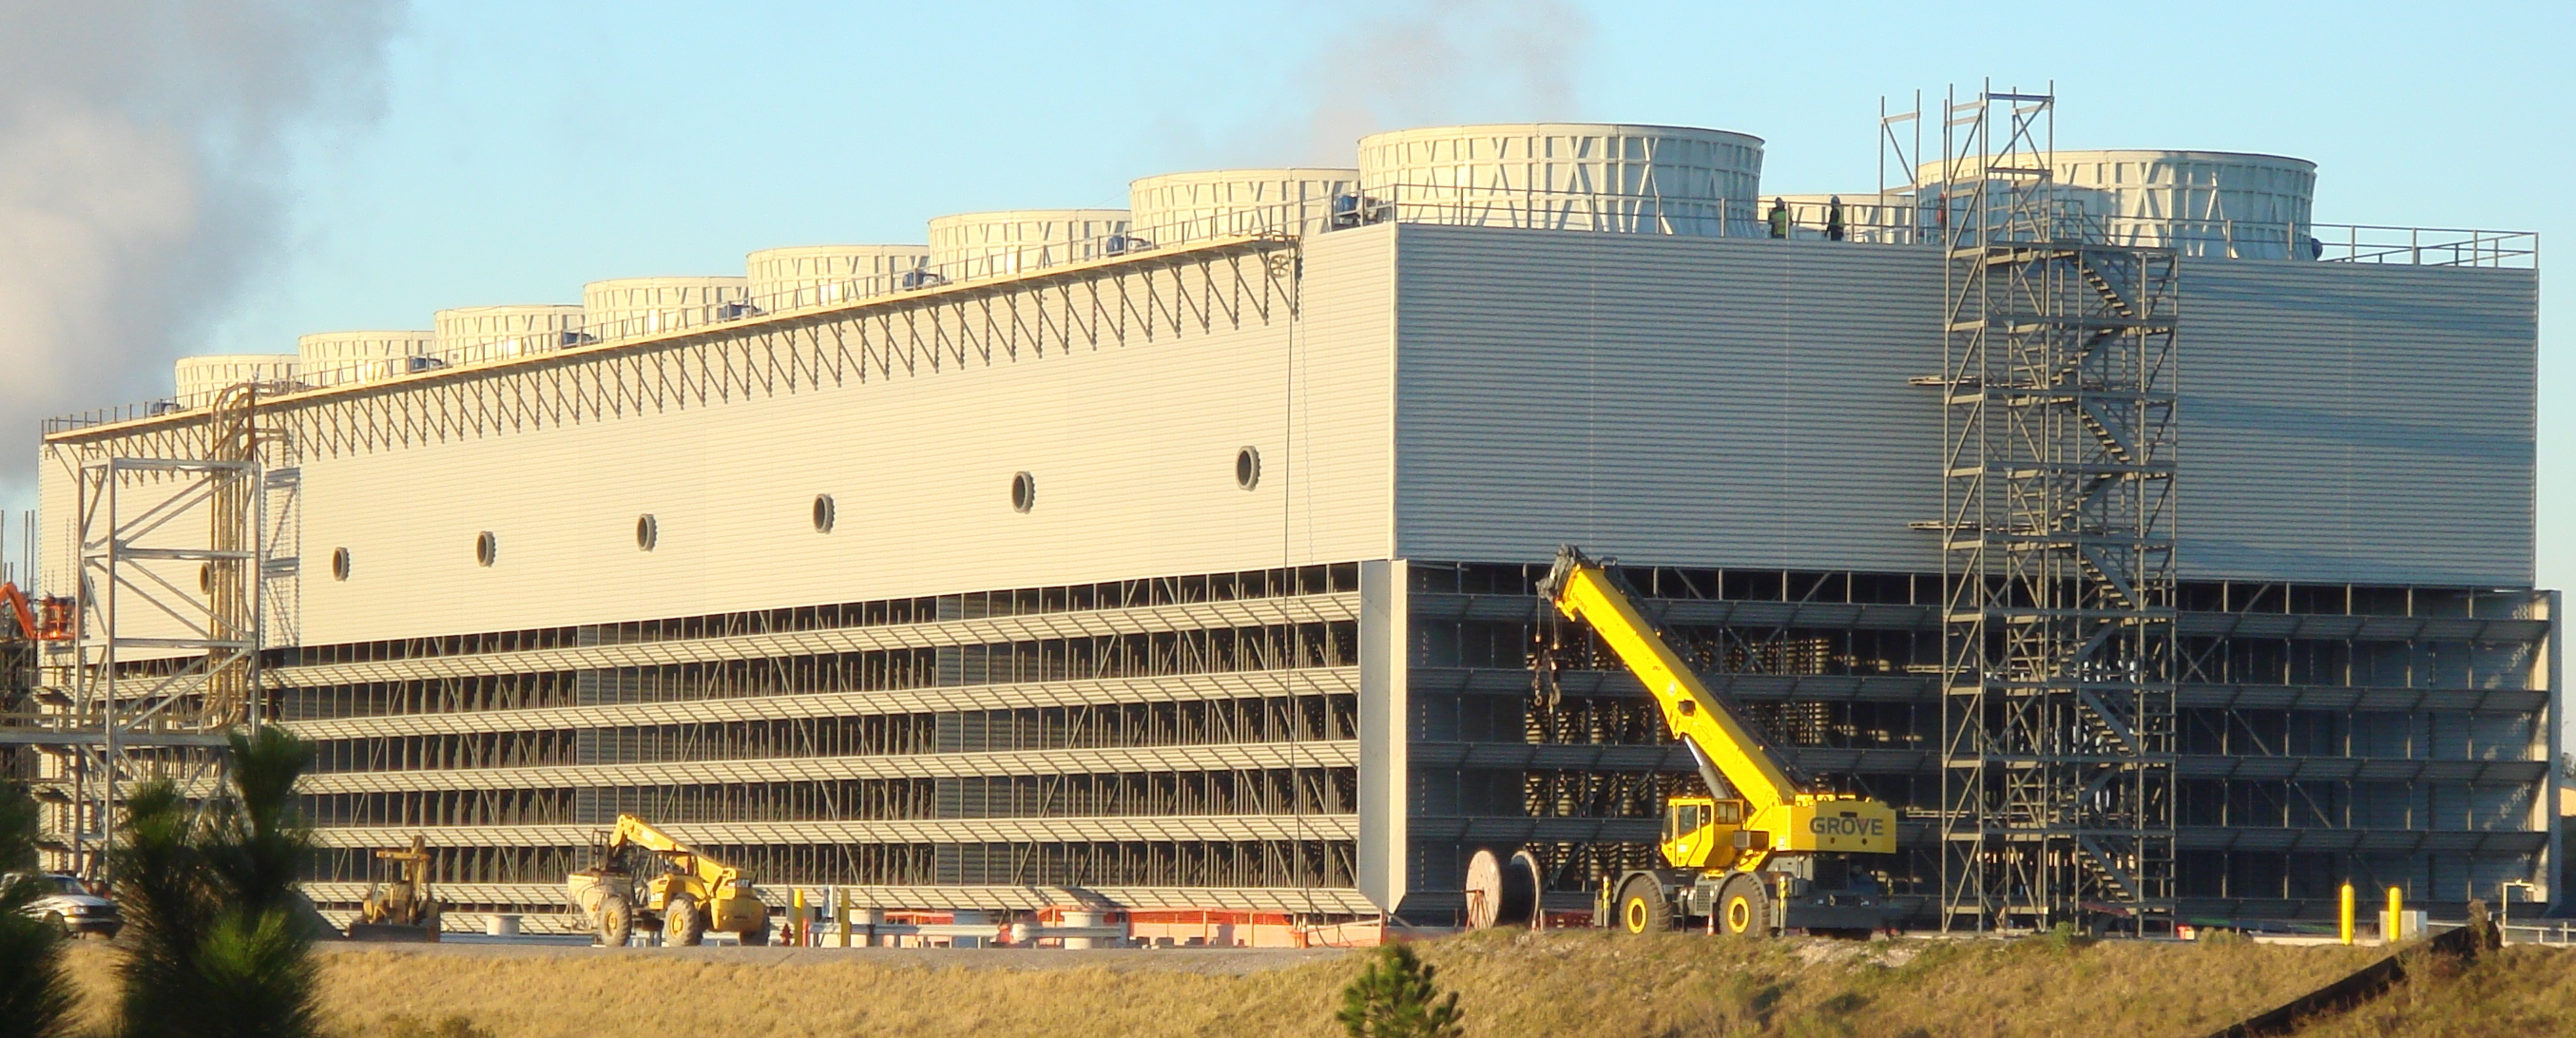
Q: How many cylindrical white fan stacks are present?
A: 10